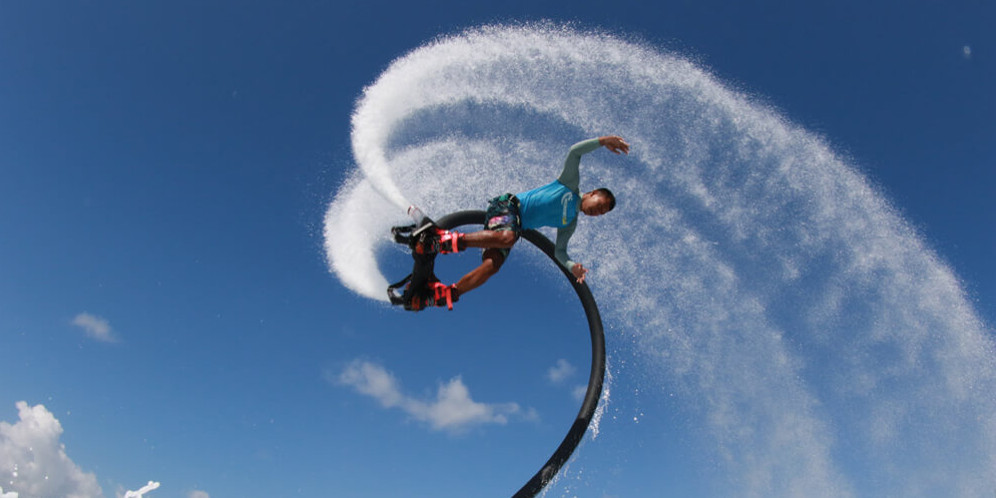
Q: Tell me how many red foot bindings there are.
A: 2